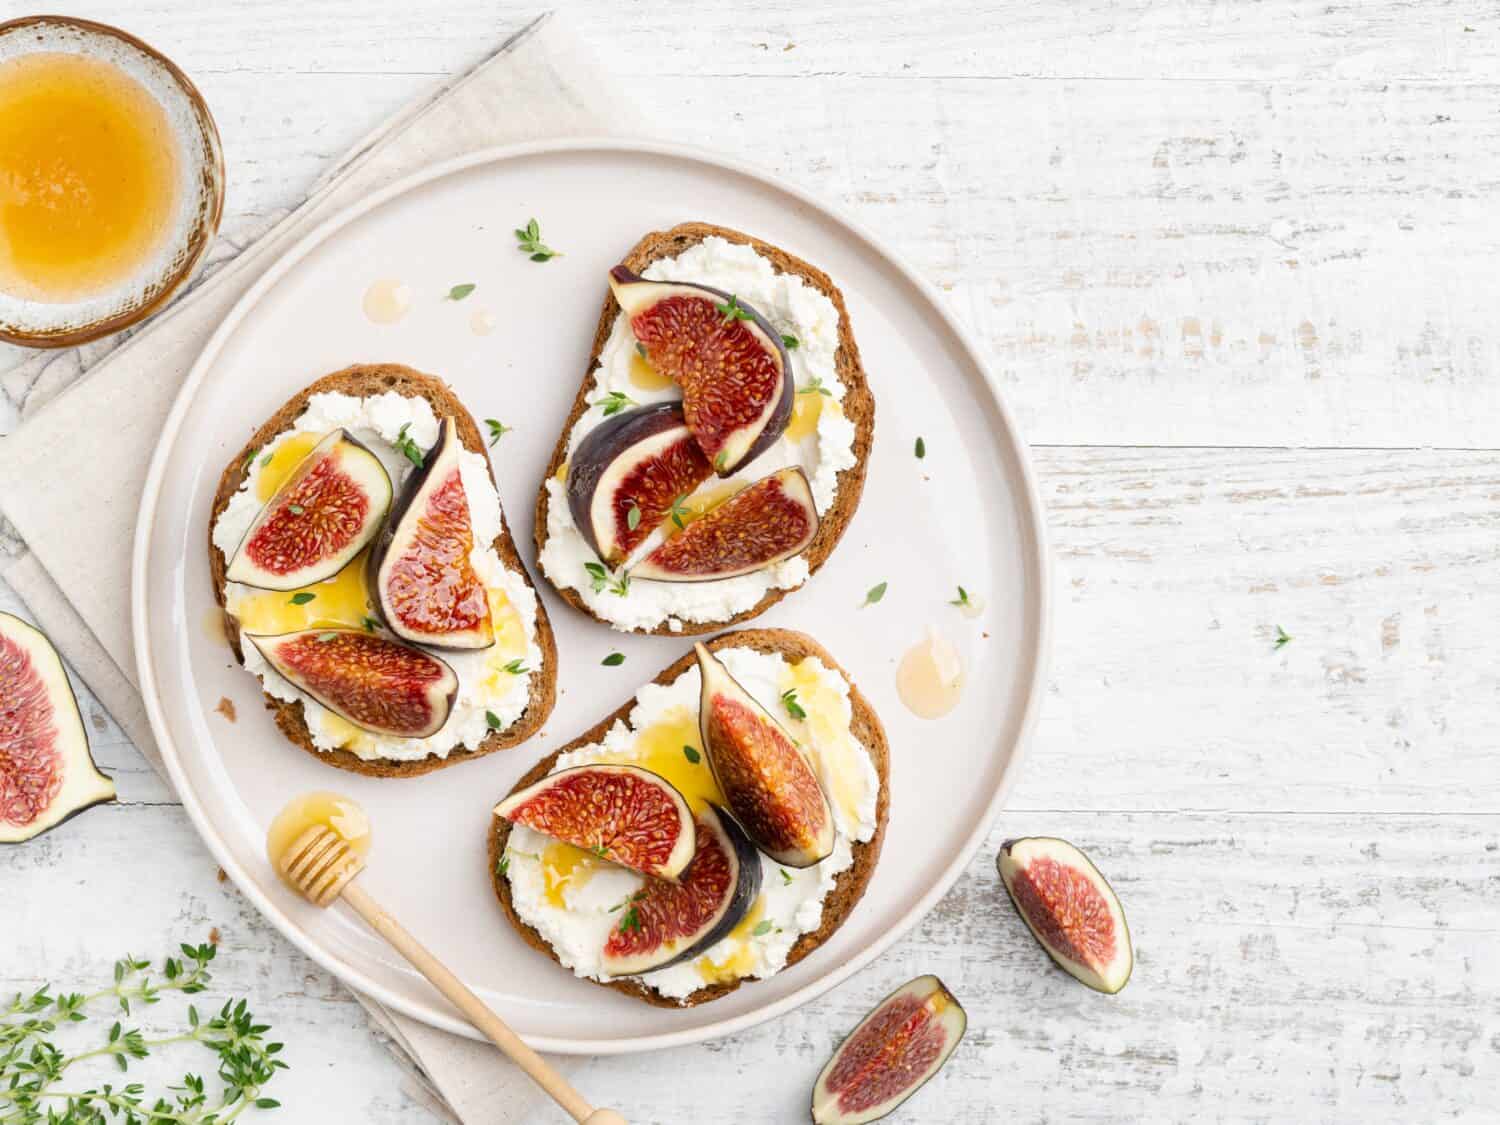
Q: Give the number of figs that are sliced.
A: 12